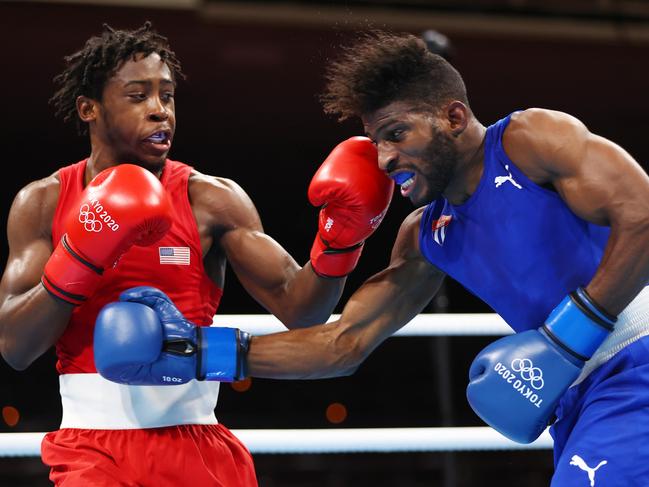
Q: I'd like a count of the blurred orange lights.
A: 3